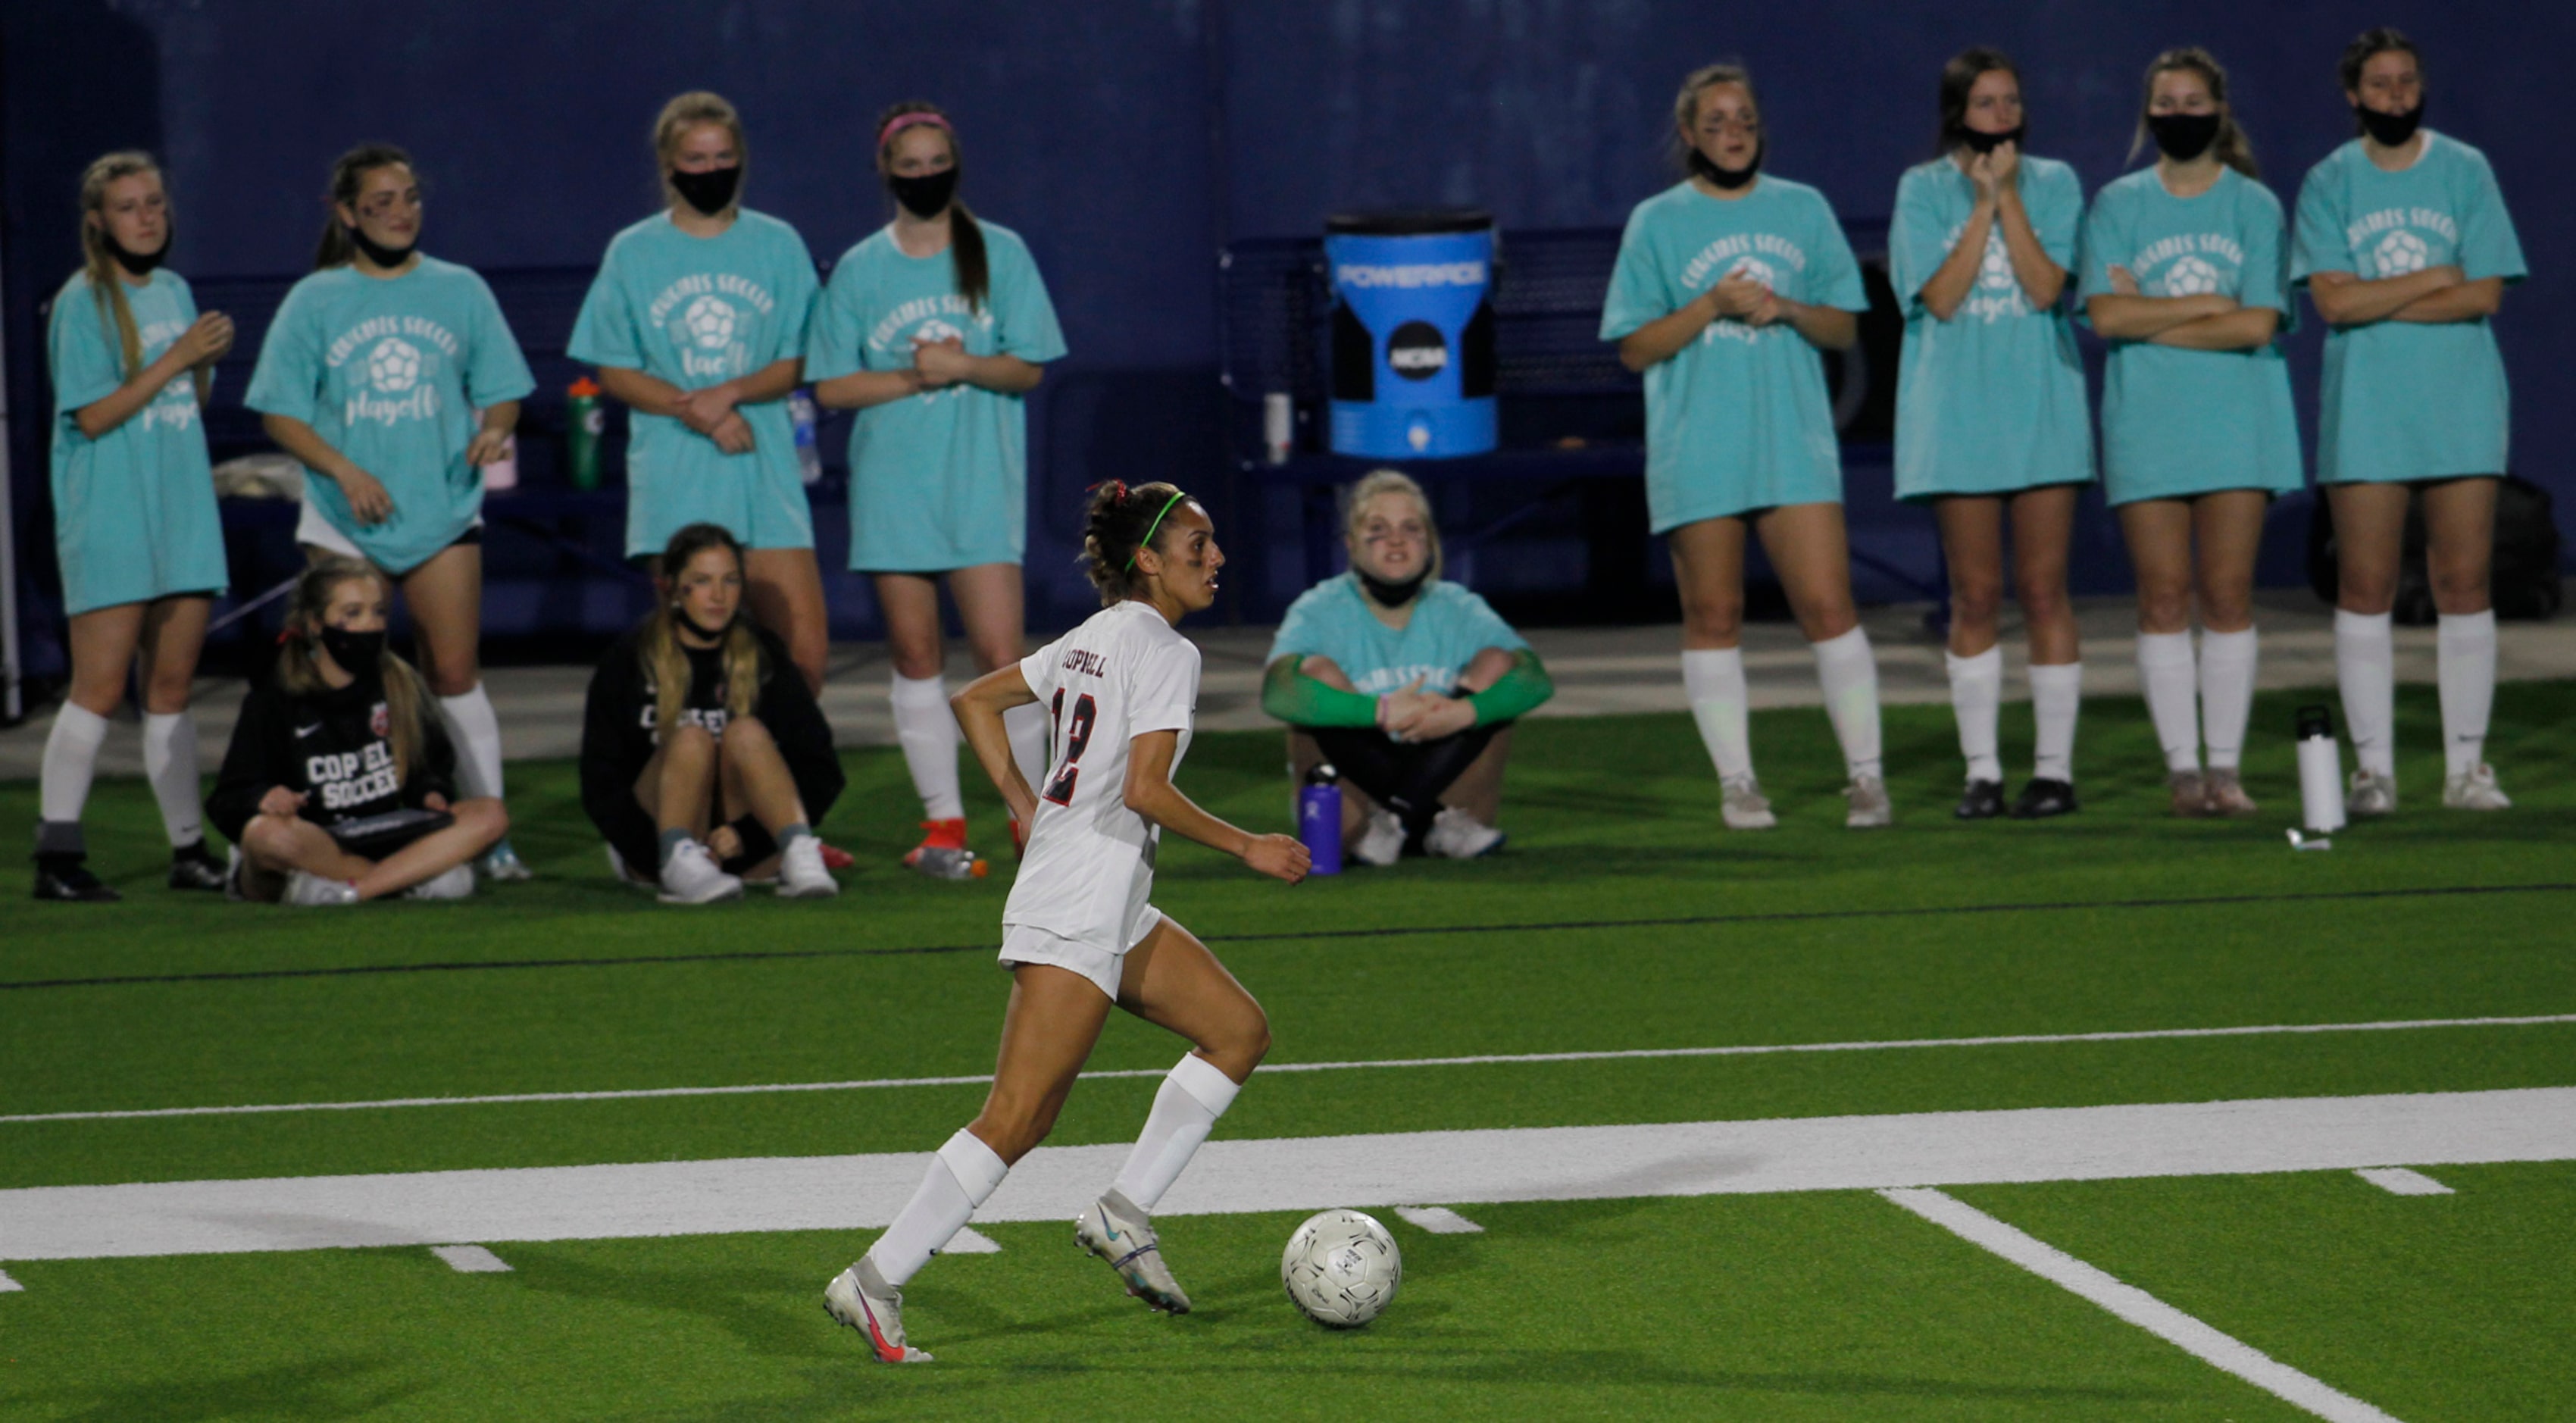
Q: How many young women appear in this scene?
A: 12